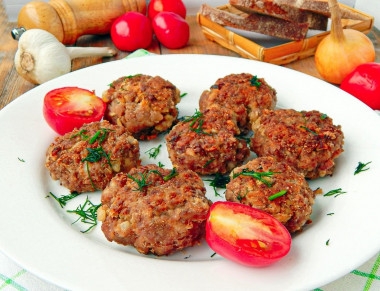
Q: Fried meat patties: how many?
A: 7